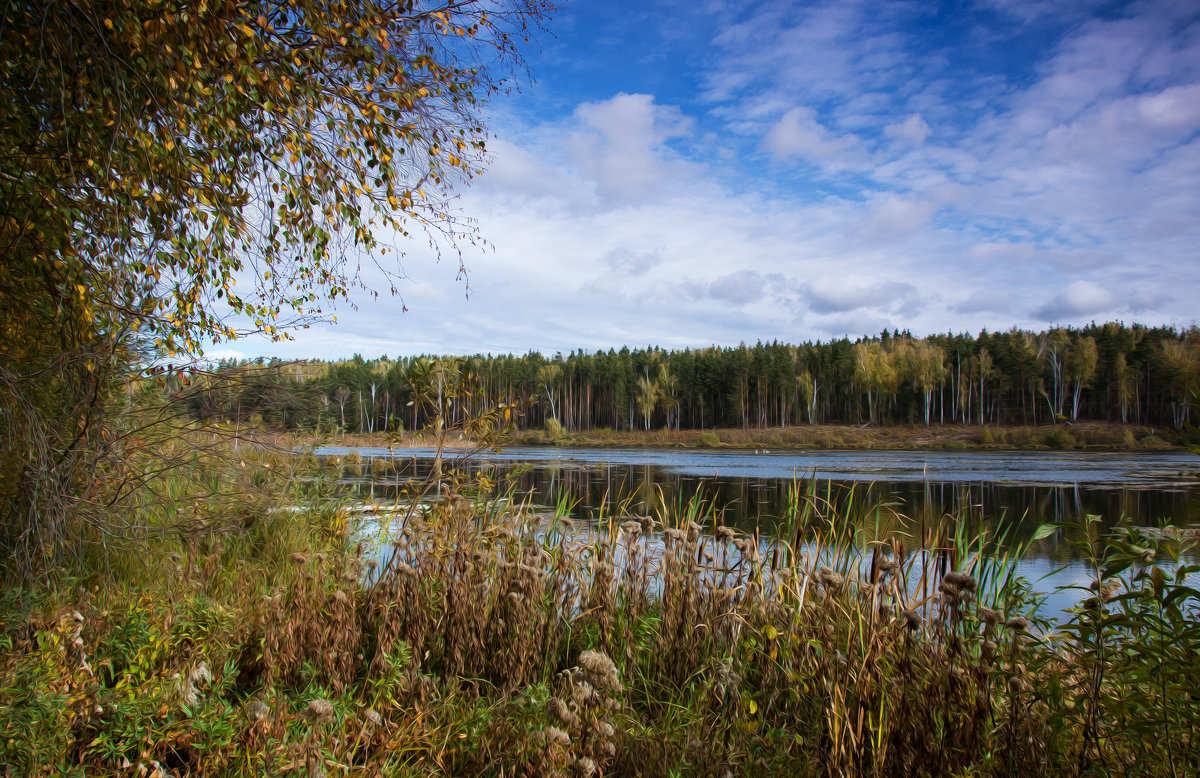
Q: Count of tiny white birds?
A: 2